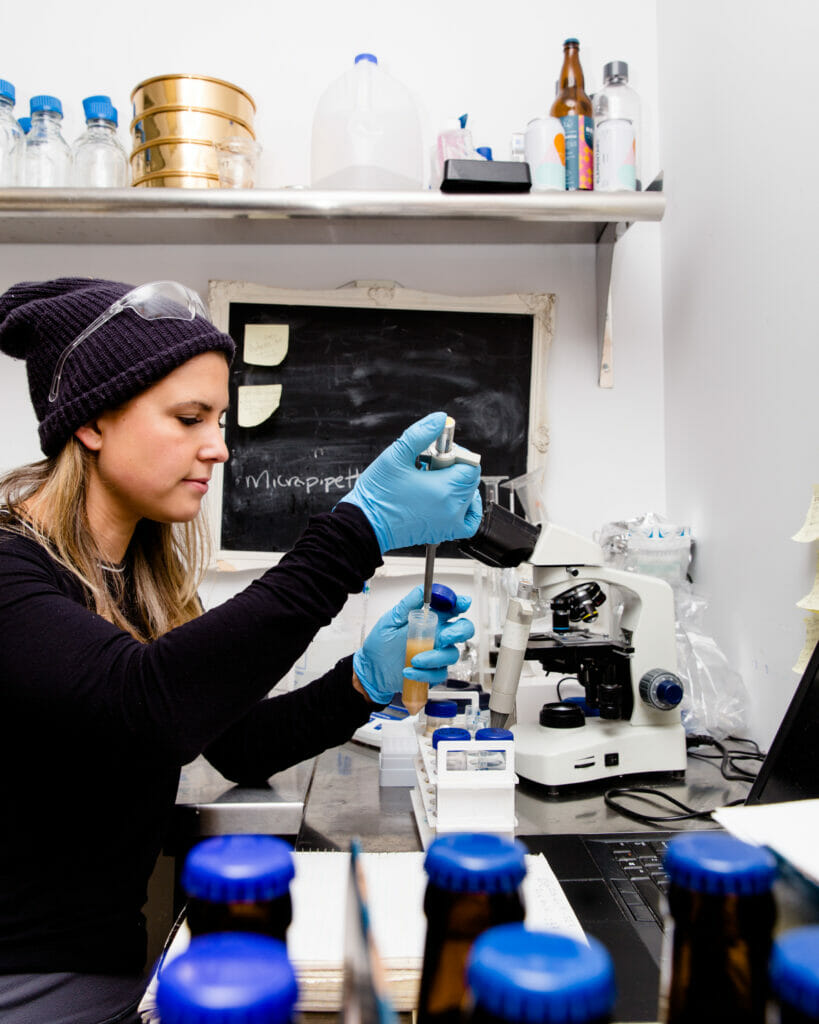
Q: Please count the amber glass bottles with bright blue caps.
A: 6